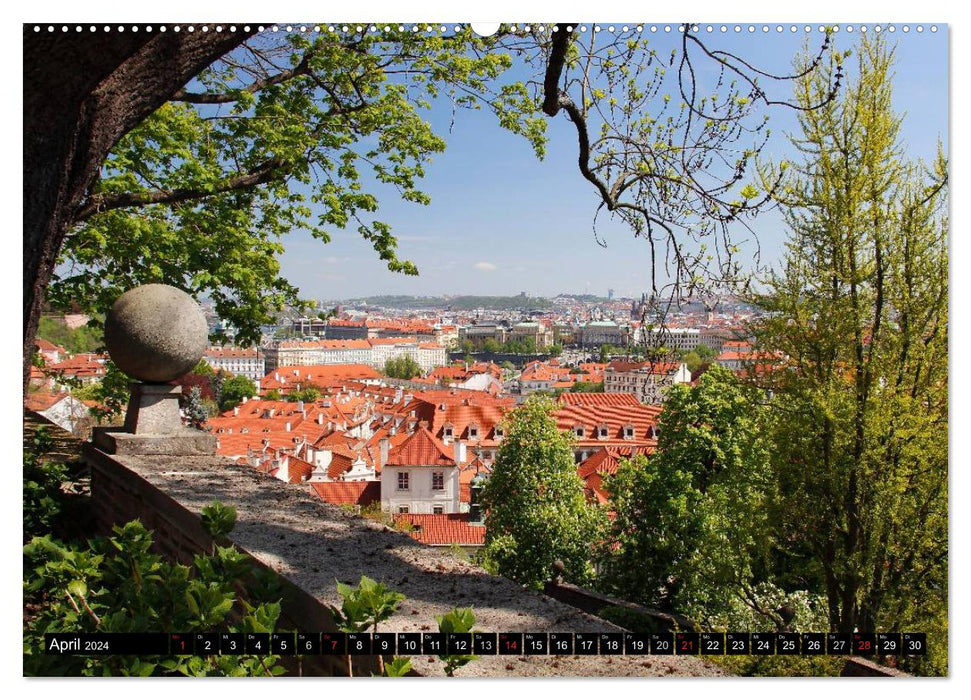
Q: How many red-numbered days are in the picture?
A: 5